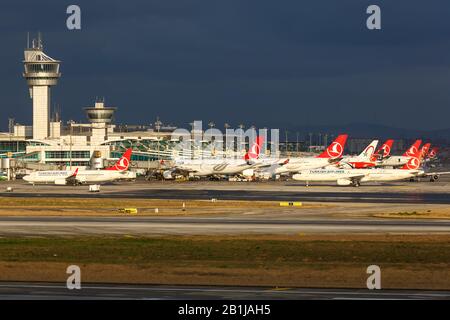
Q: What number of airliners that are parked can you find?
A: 9